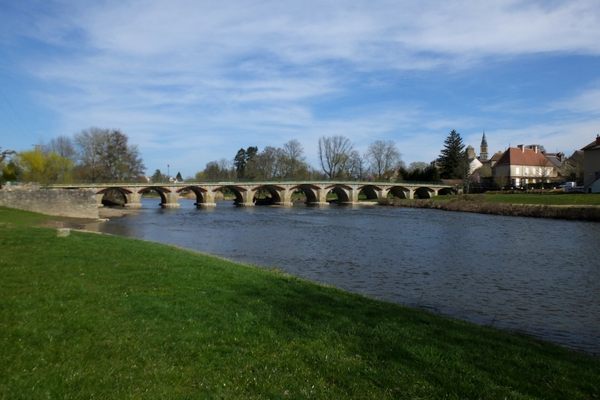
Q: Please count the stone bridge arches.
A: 11